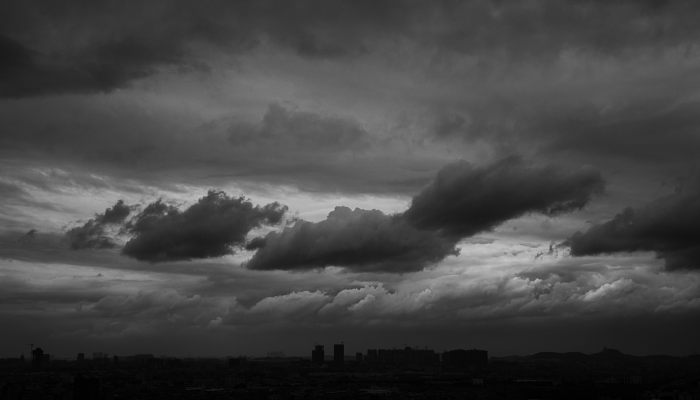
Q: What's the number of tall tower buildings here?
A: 2